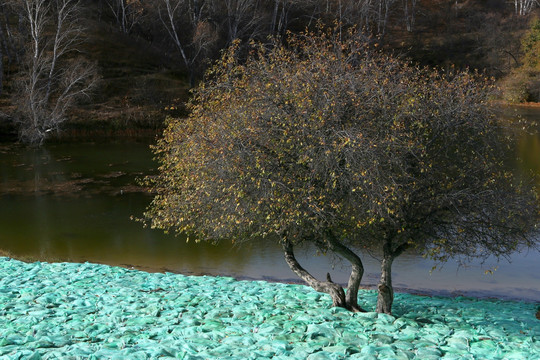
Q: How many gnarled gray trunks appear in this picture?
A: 3